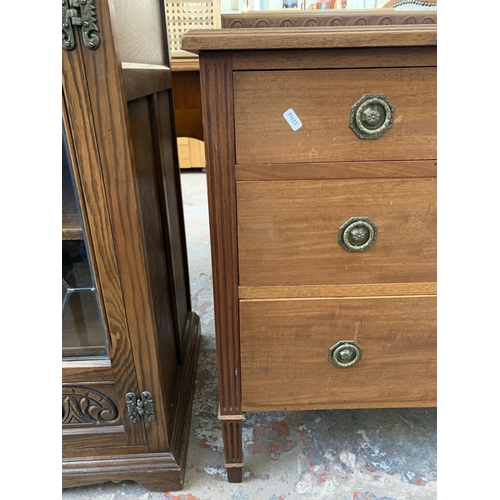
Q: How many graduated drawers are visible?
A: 3